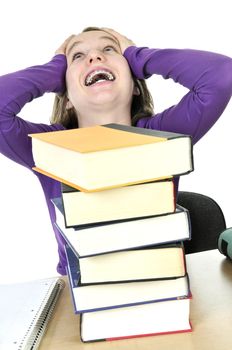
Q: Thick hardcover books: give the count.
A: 6